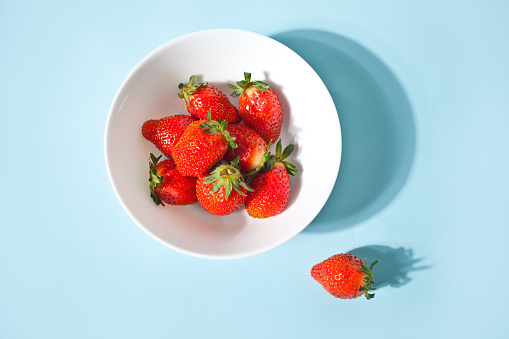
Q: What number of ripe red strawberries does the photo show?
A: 9